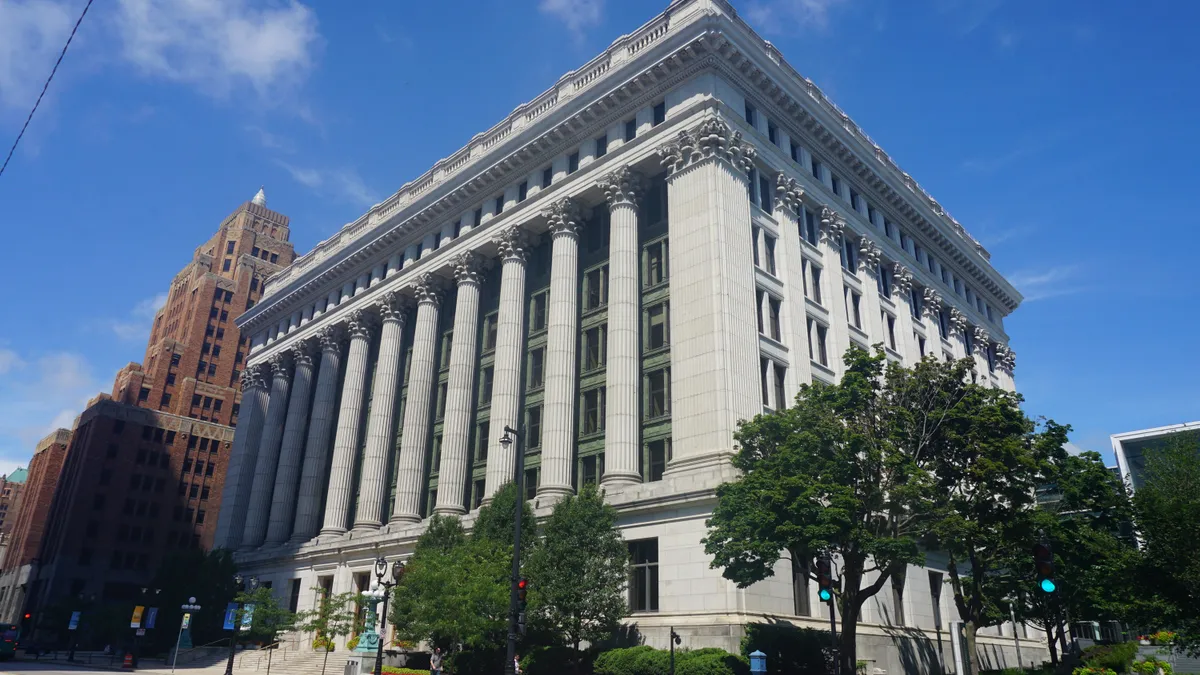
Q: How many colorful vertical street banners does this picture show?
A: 5